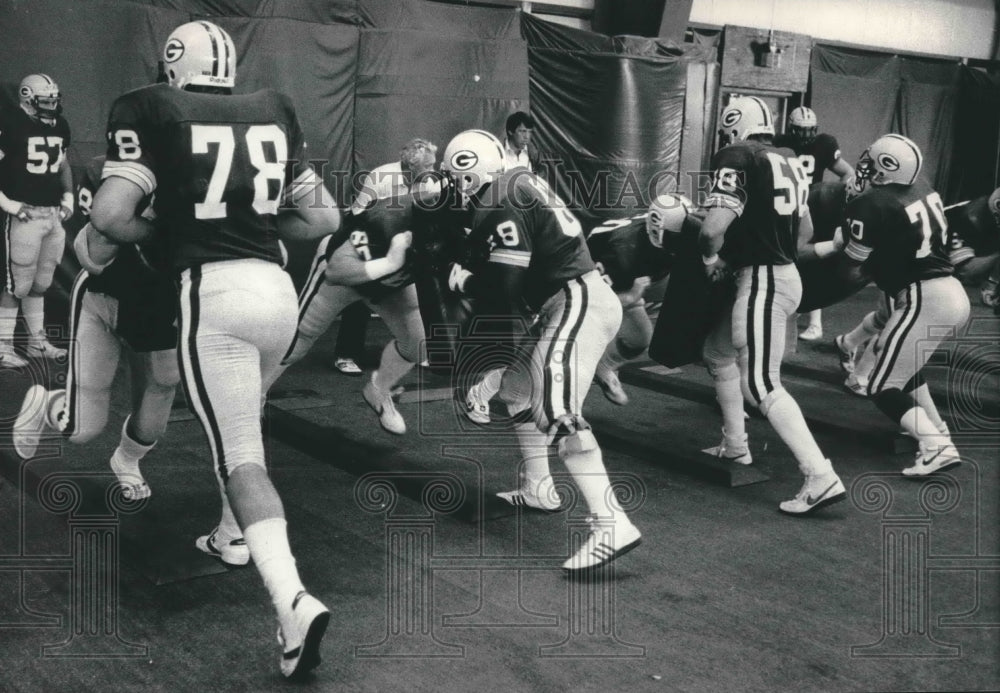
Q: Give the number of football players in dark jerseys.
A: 10